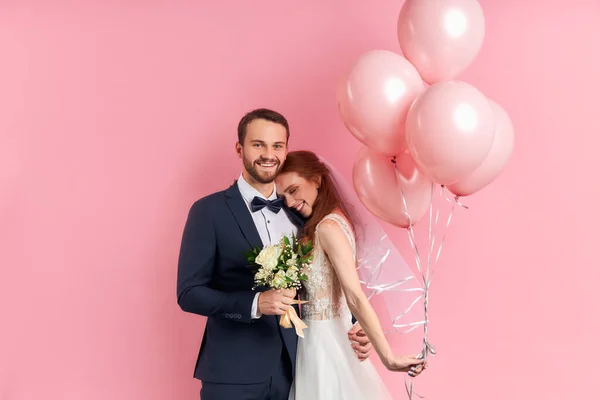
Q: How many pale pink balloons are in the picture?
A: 5